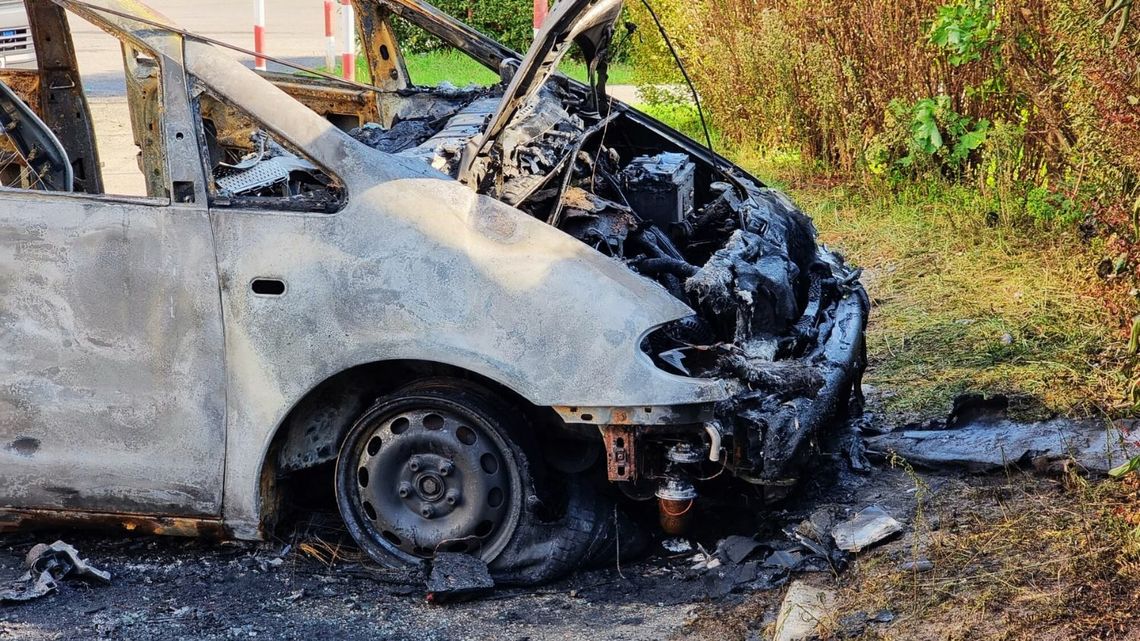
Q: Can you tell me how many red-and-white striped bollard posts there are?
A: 4